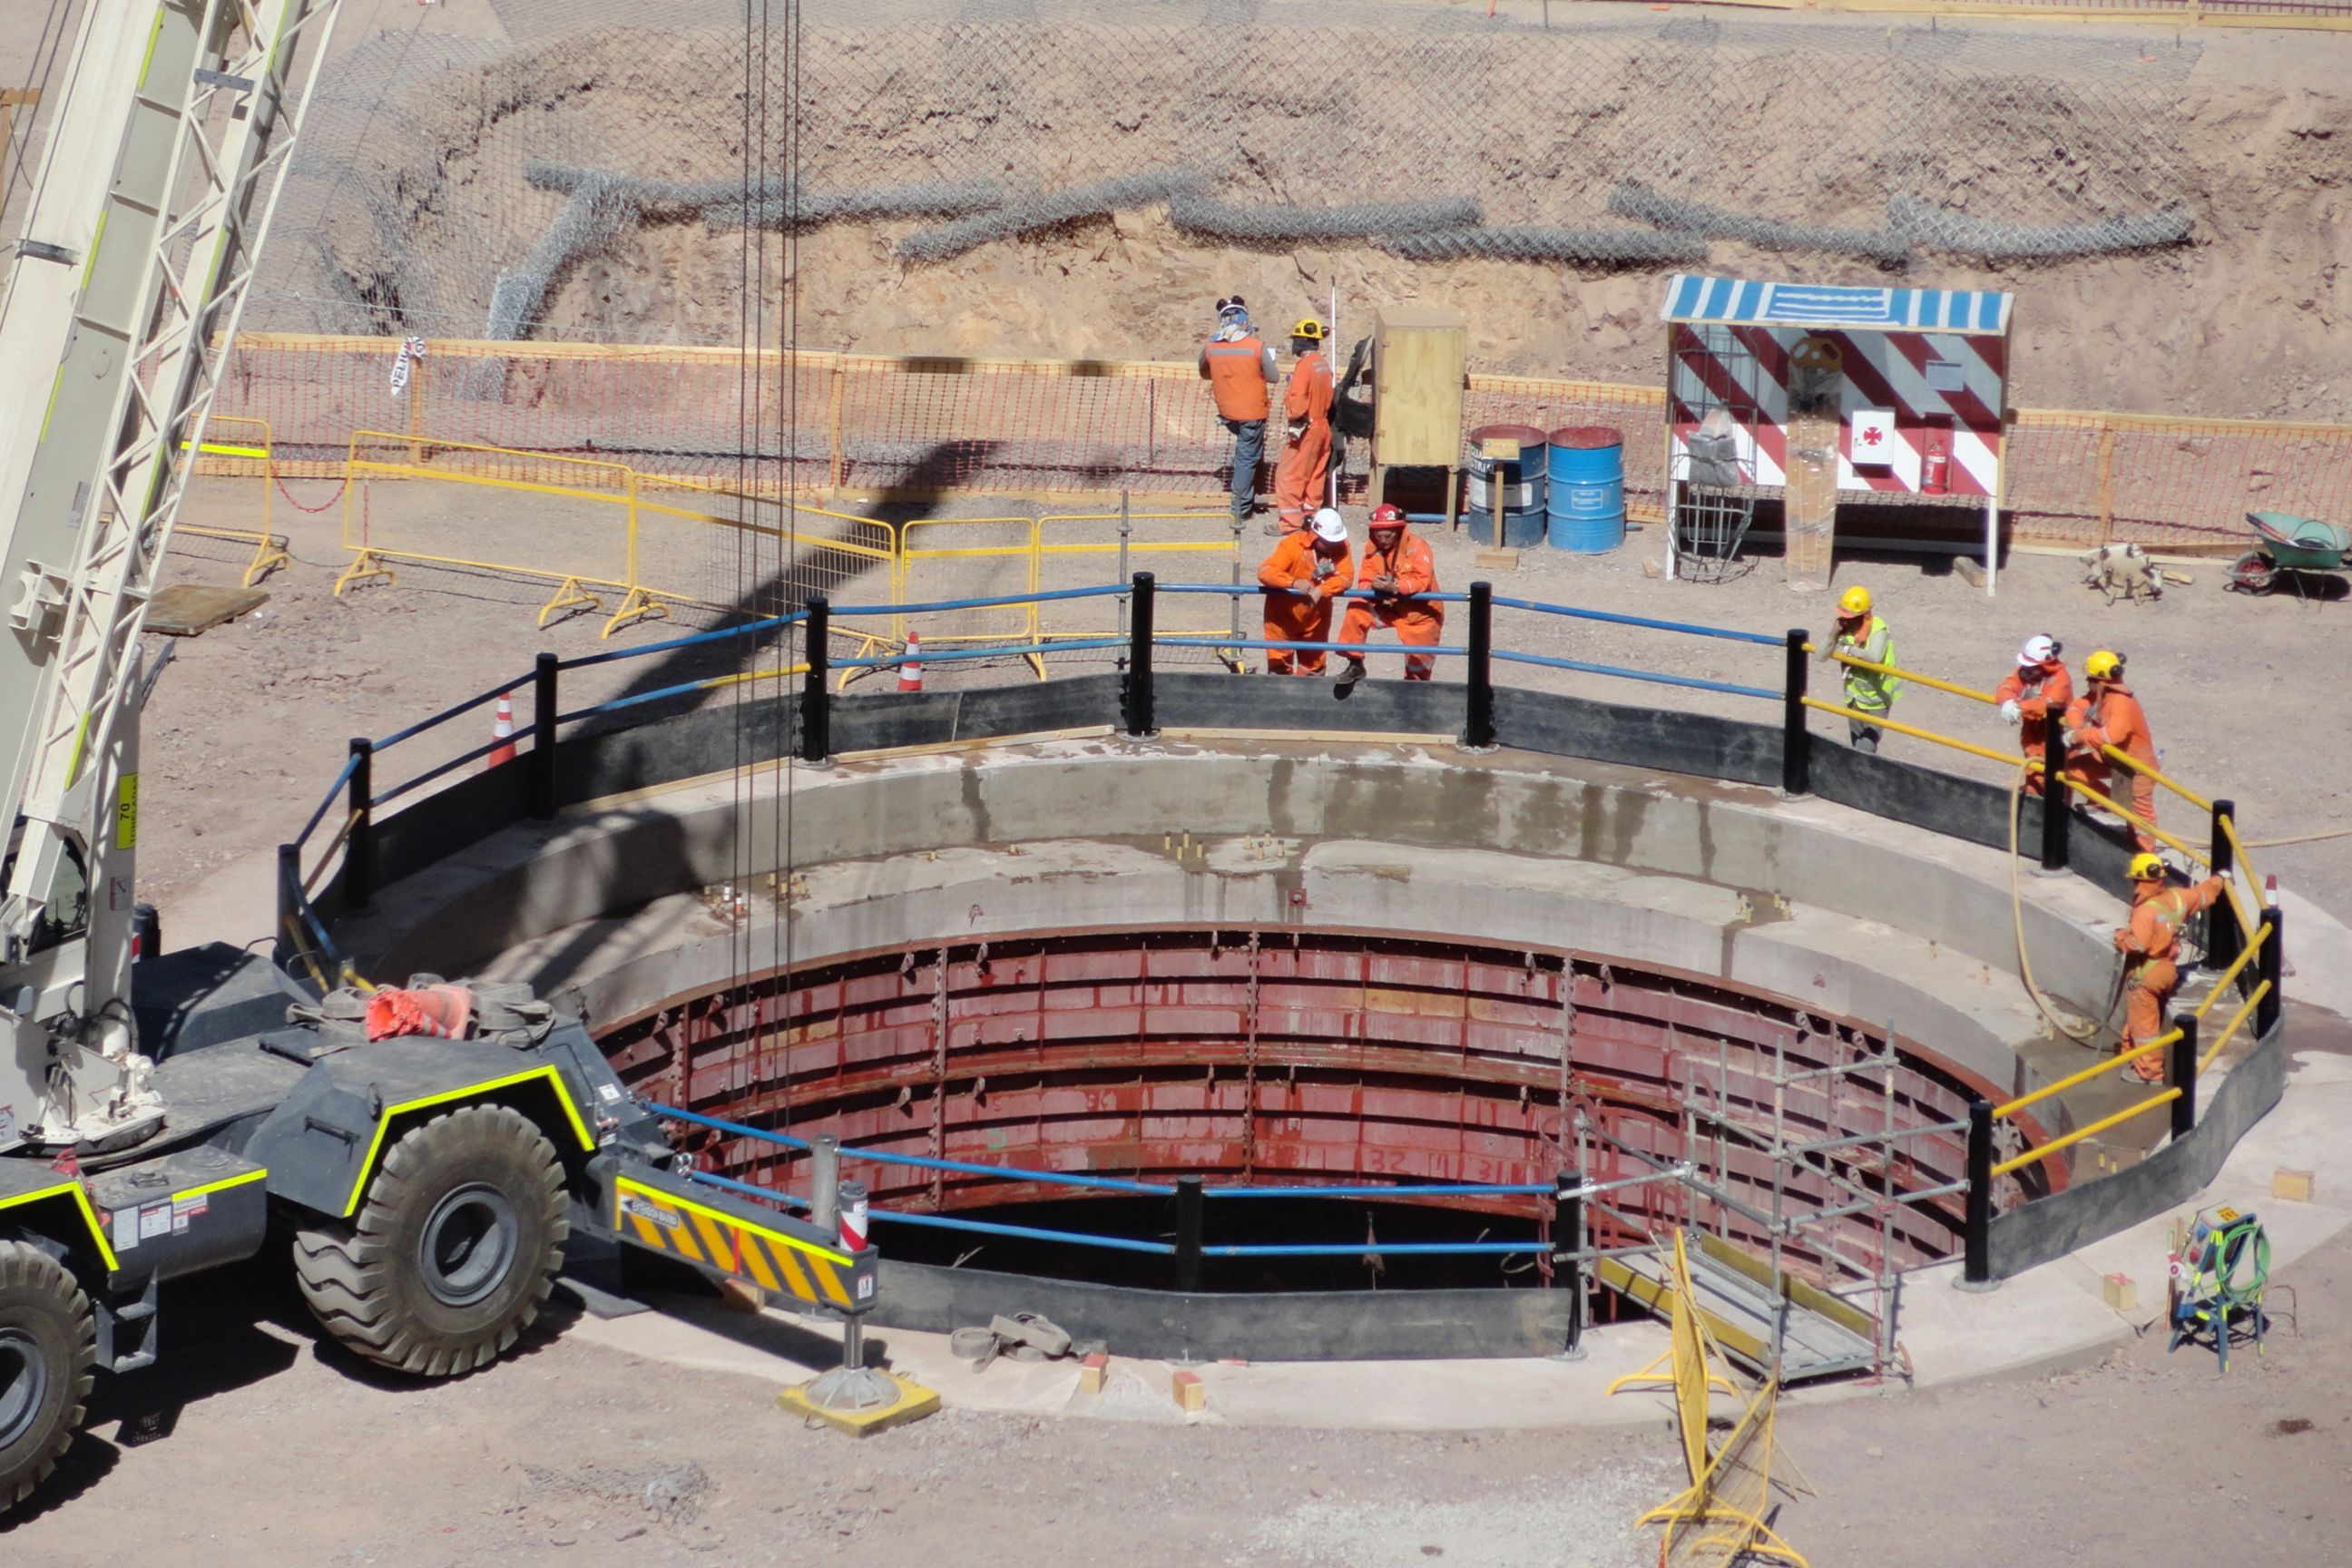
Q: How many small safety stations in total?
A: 1